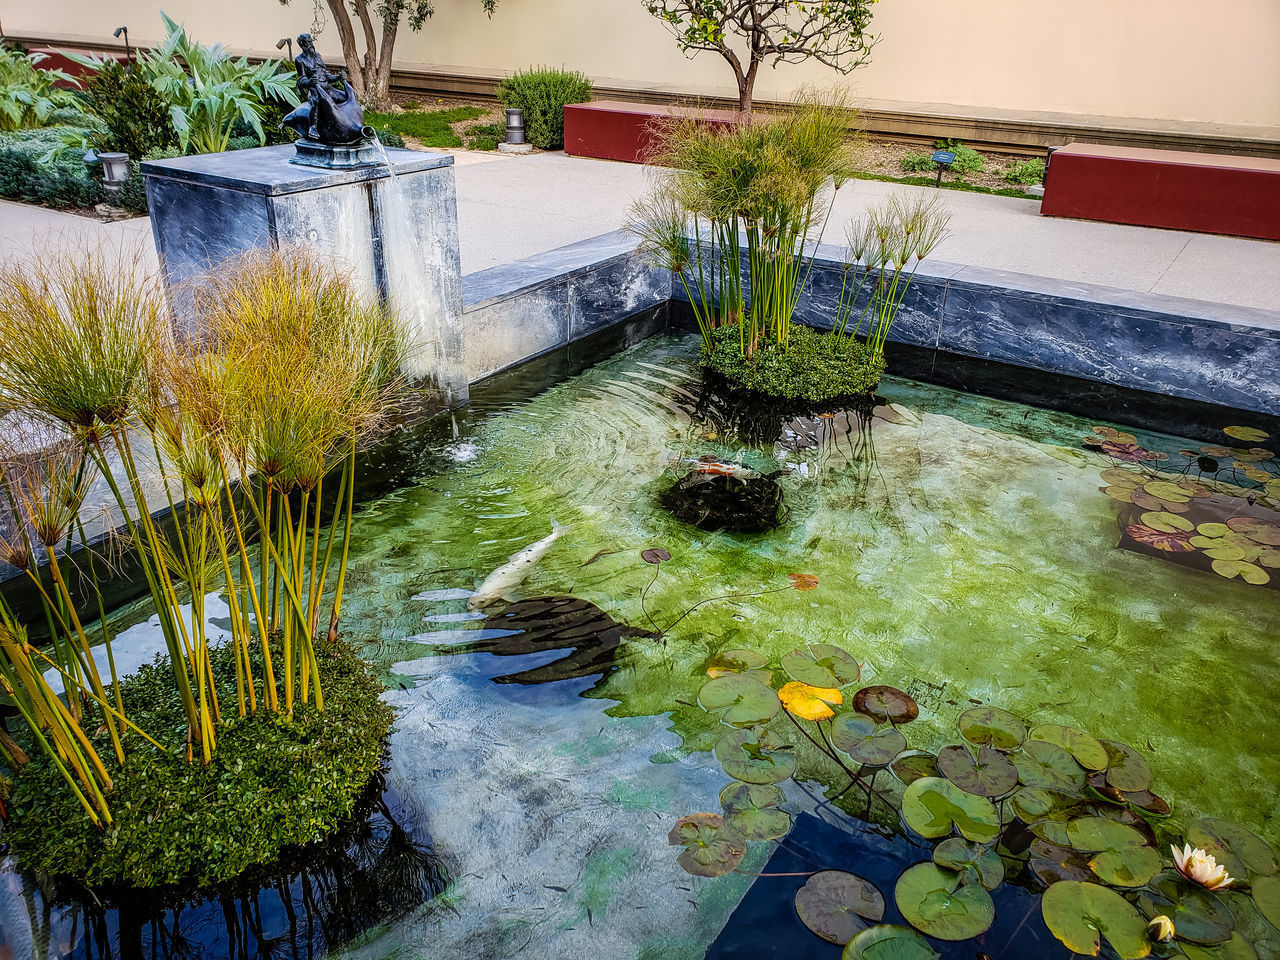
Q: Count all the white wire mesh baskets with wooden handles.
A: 0